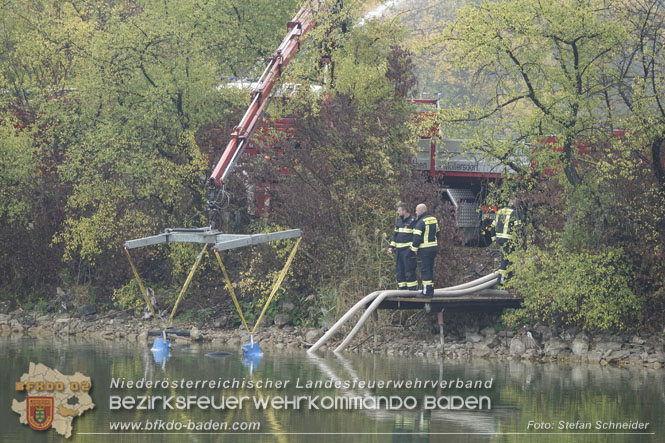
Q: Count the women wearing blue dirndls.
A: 0